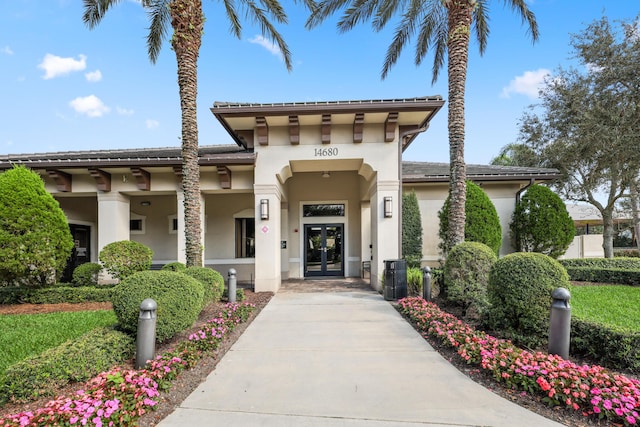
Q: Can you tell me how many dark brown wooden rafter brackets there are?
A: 10